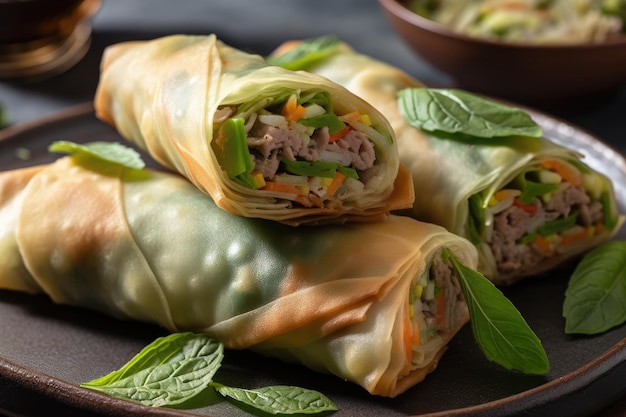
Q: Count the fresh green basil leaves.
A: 7